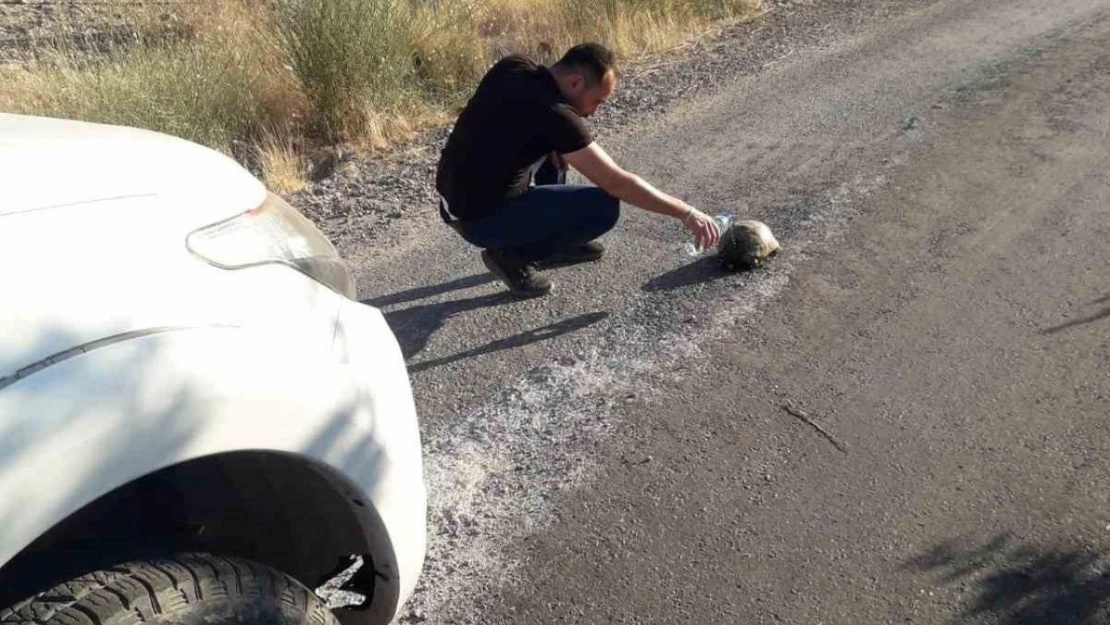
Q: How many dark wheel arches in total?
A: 1